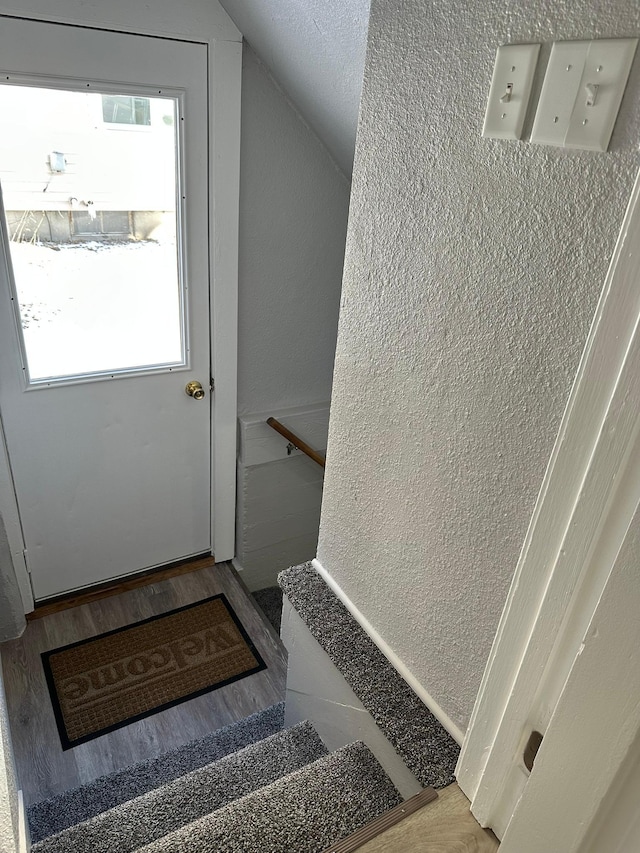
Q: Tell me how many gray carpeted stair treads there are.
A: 3